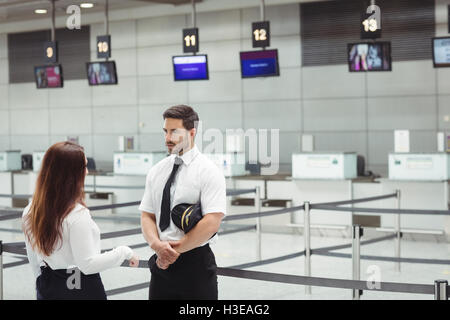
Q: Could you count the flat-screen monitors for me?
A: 6